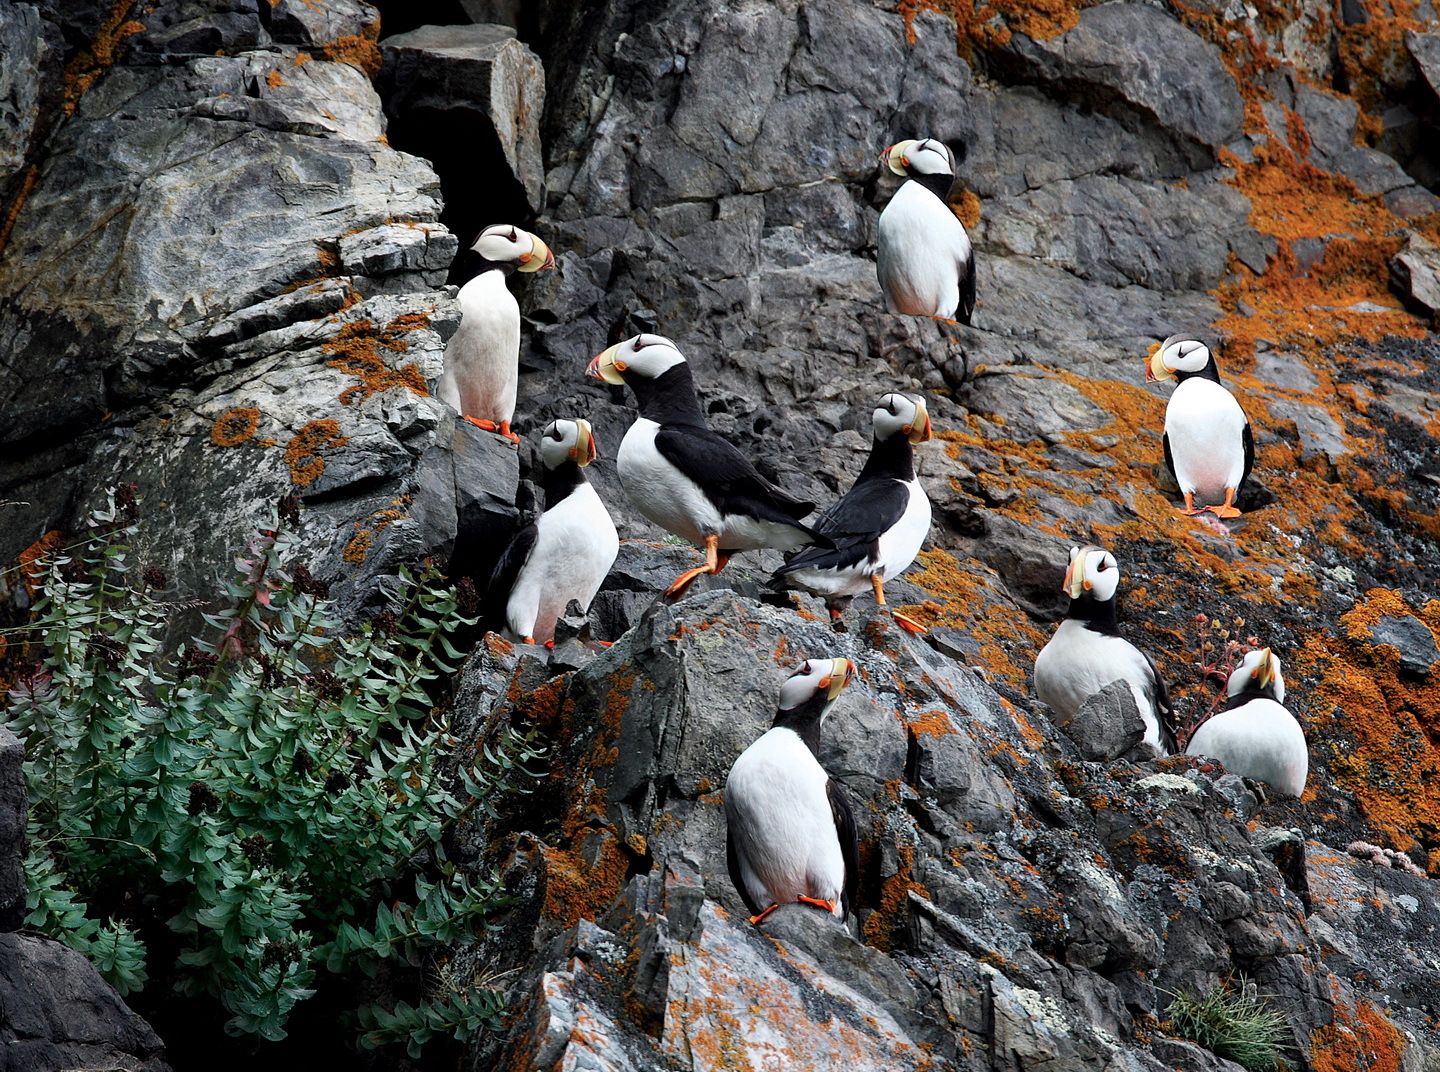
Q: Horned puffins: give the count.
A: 9